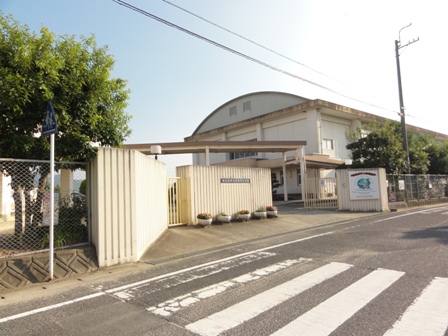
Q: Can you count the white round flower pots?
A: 5